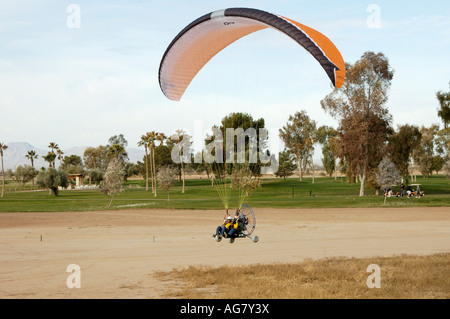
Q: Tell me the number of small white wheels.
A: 3